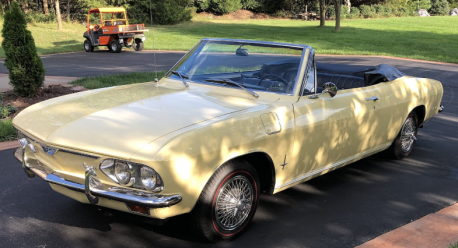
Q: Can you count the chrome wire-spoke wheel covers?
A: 2